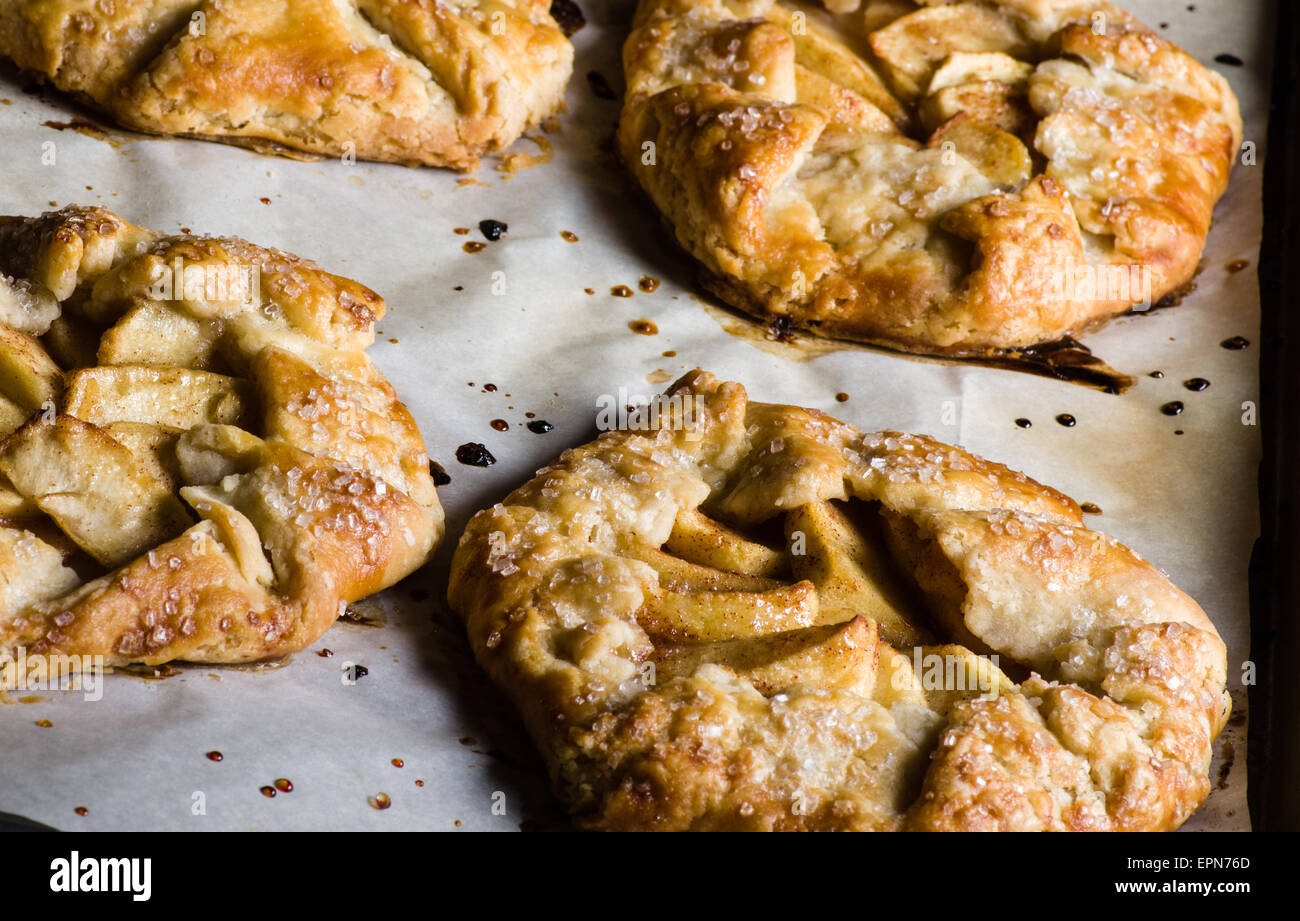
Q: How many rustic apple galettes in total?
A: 4